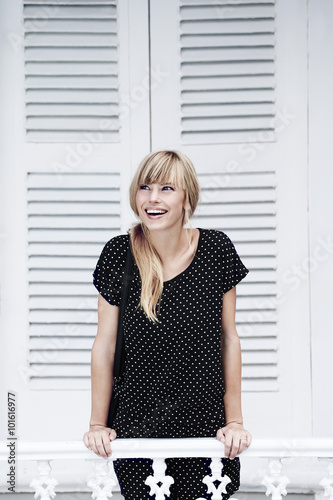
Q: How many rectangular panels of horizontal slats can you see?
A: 4